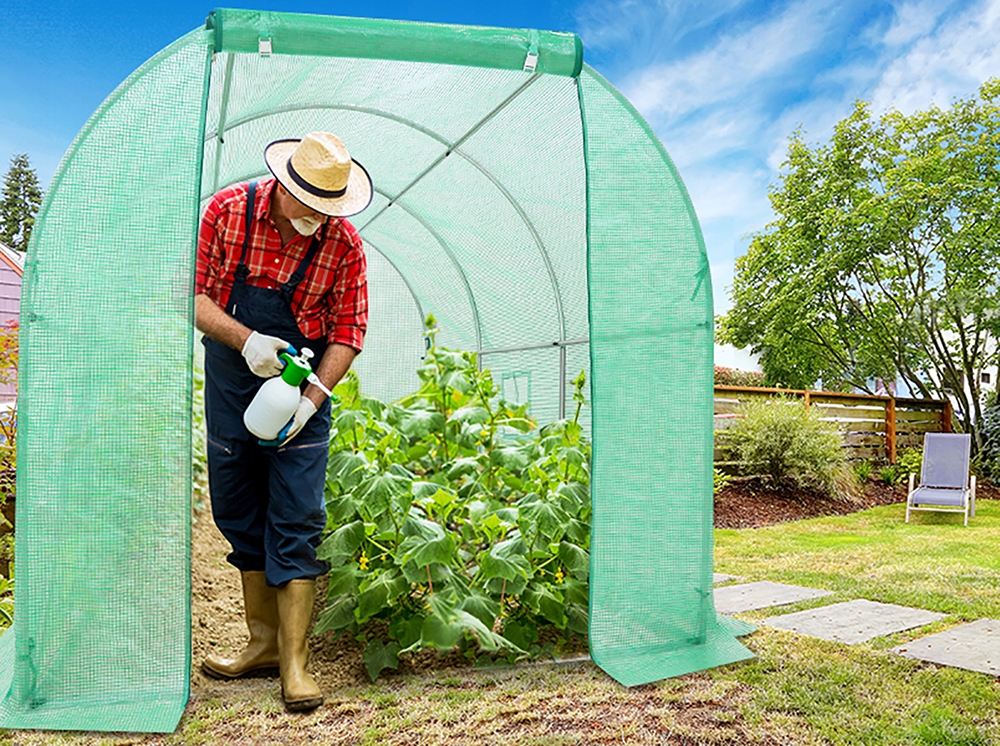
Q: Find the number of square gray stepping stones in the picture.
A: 4